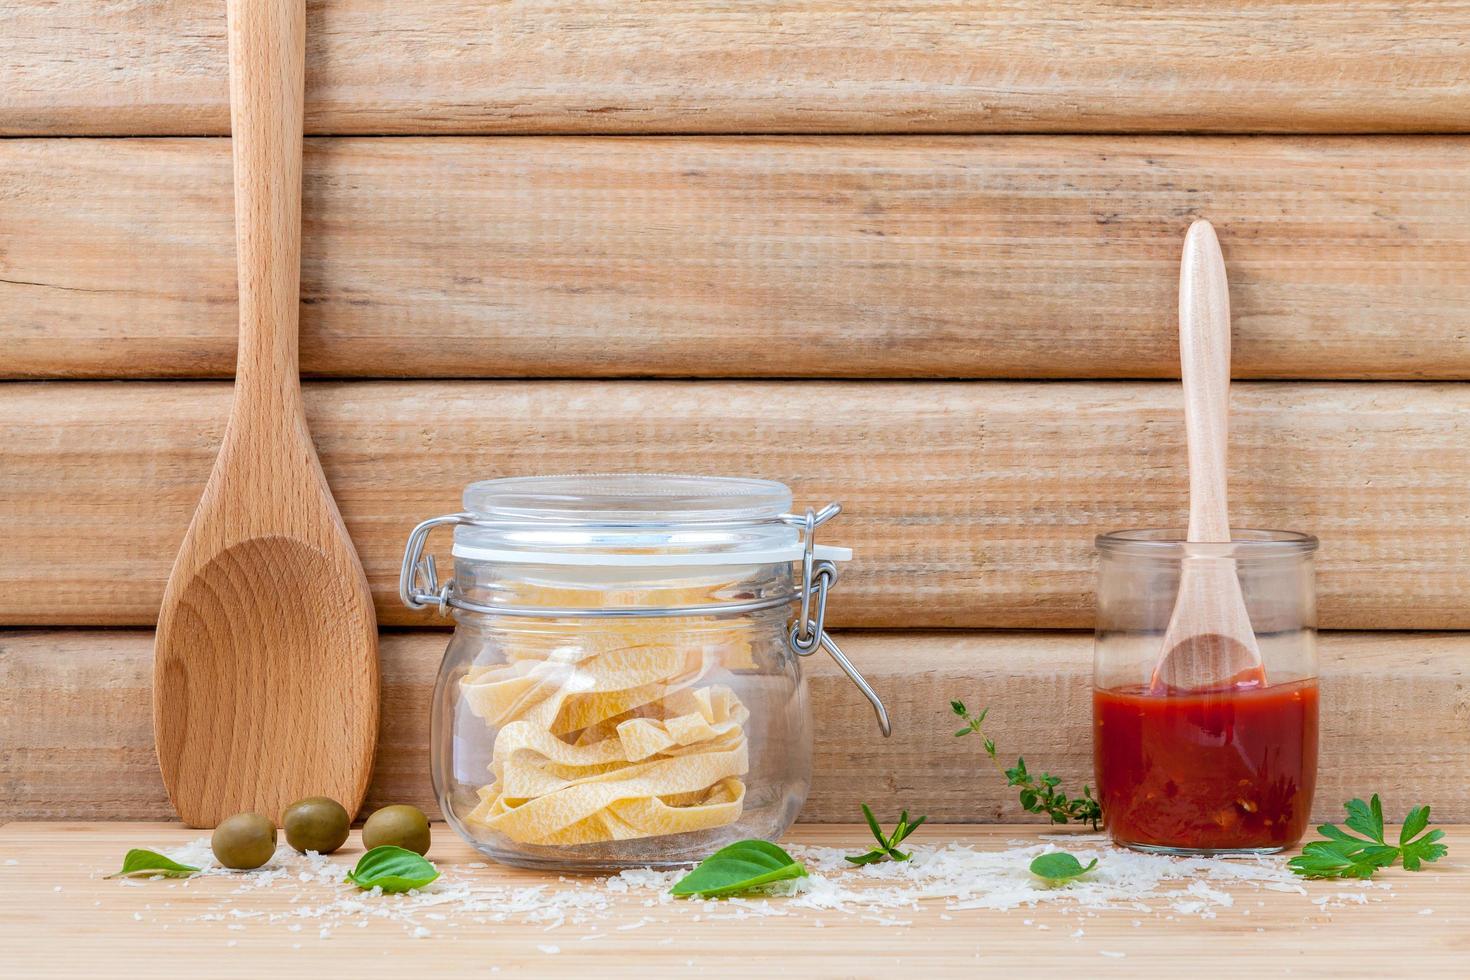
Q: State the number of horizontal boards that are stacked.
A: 4